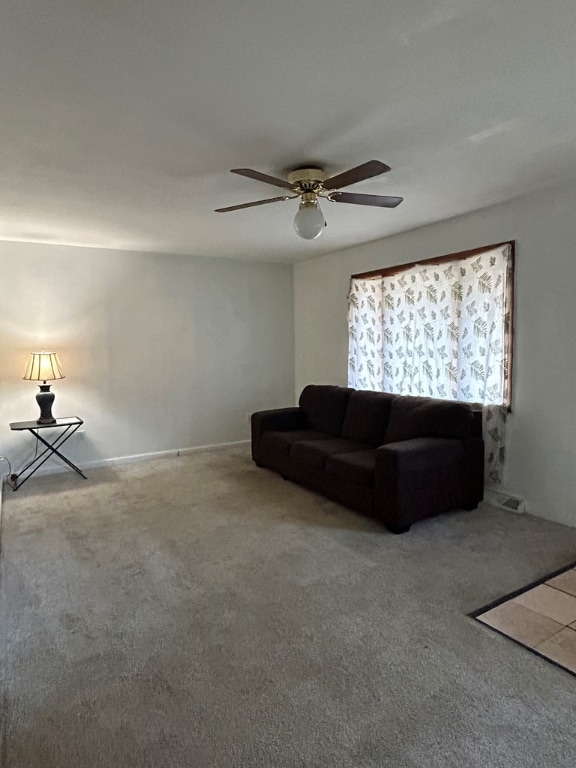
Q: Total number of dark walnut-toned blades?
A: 4